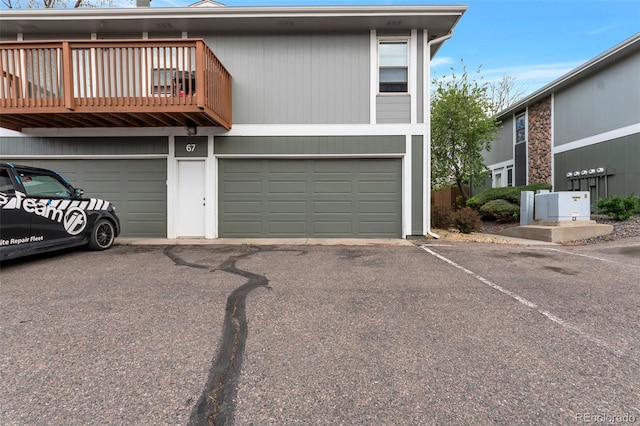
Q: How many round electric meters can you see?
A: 5